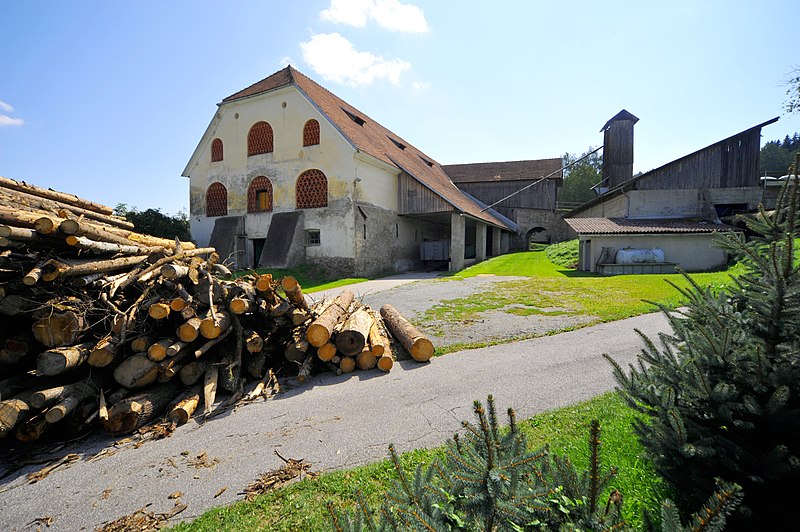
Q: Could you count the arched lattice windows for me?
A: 6